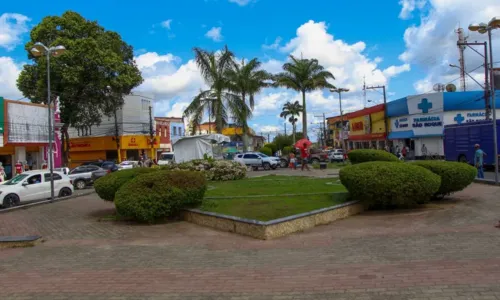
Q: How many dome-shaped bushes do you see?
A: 5